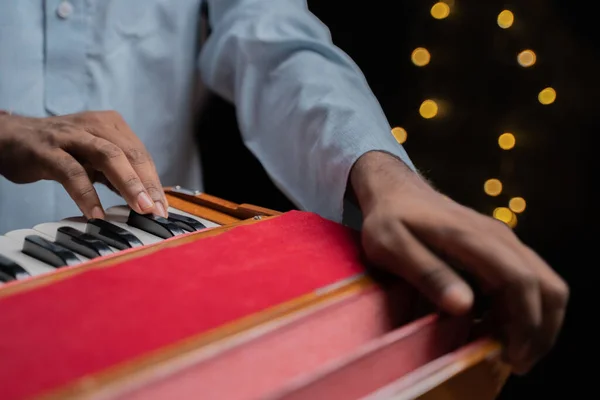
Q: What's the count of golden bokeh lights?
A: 11